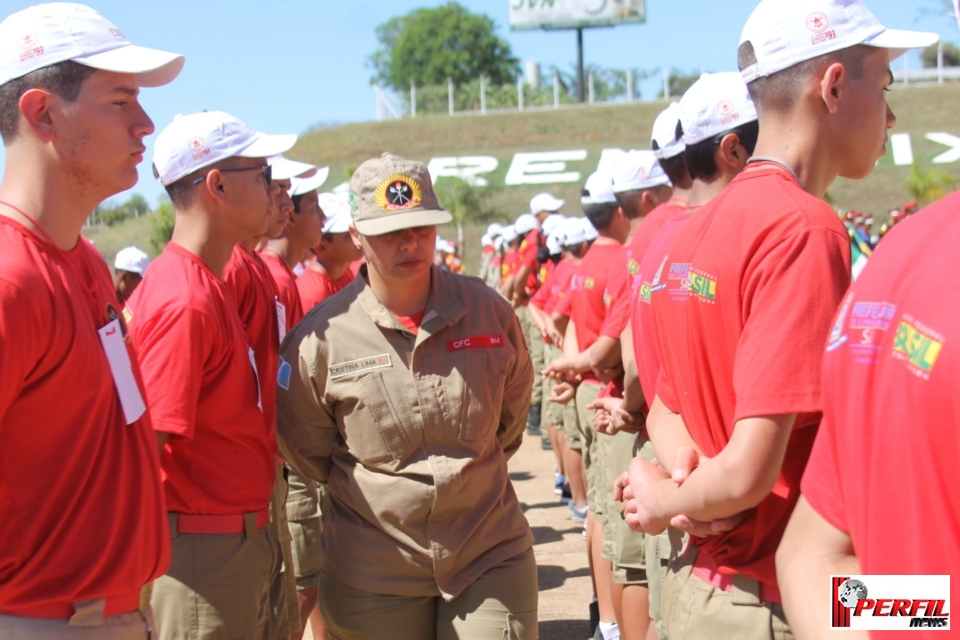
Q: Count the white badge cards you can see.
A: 3